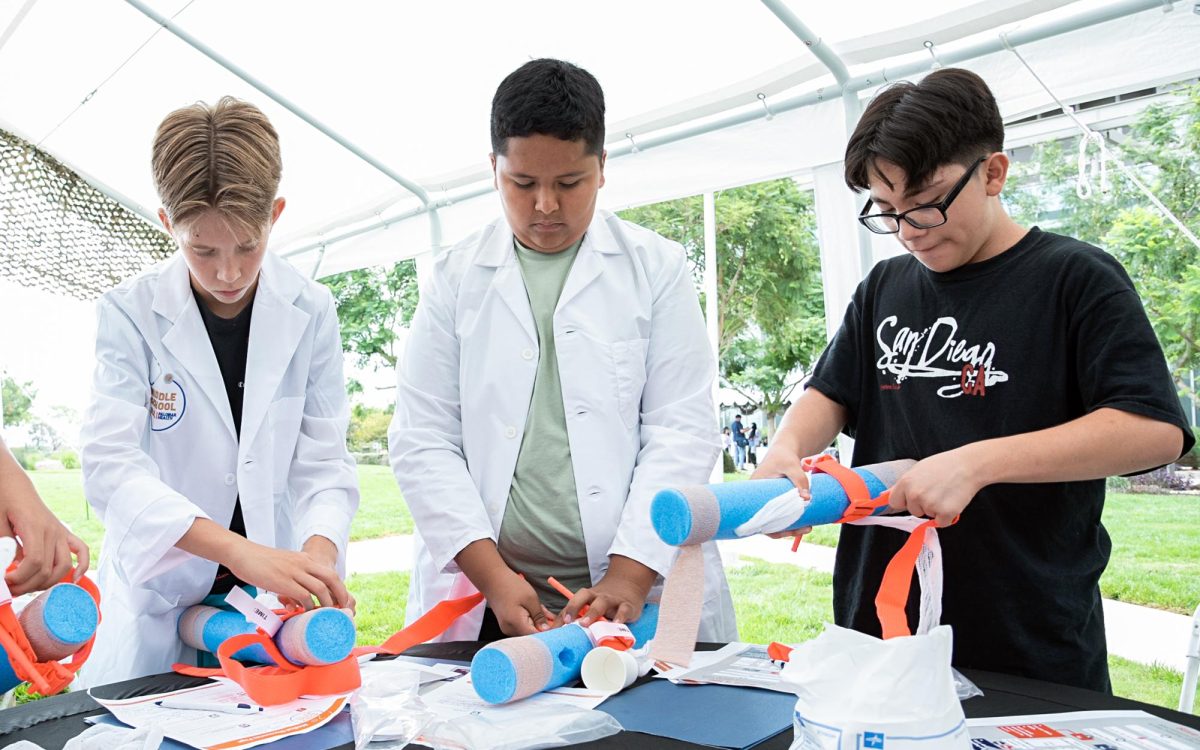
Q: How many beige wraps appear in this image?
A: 6